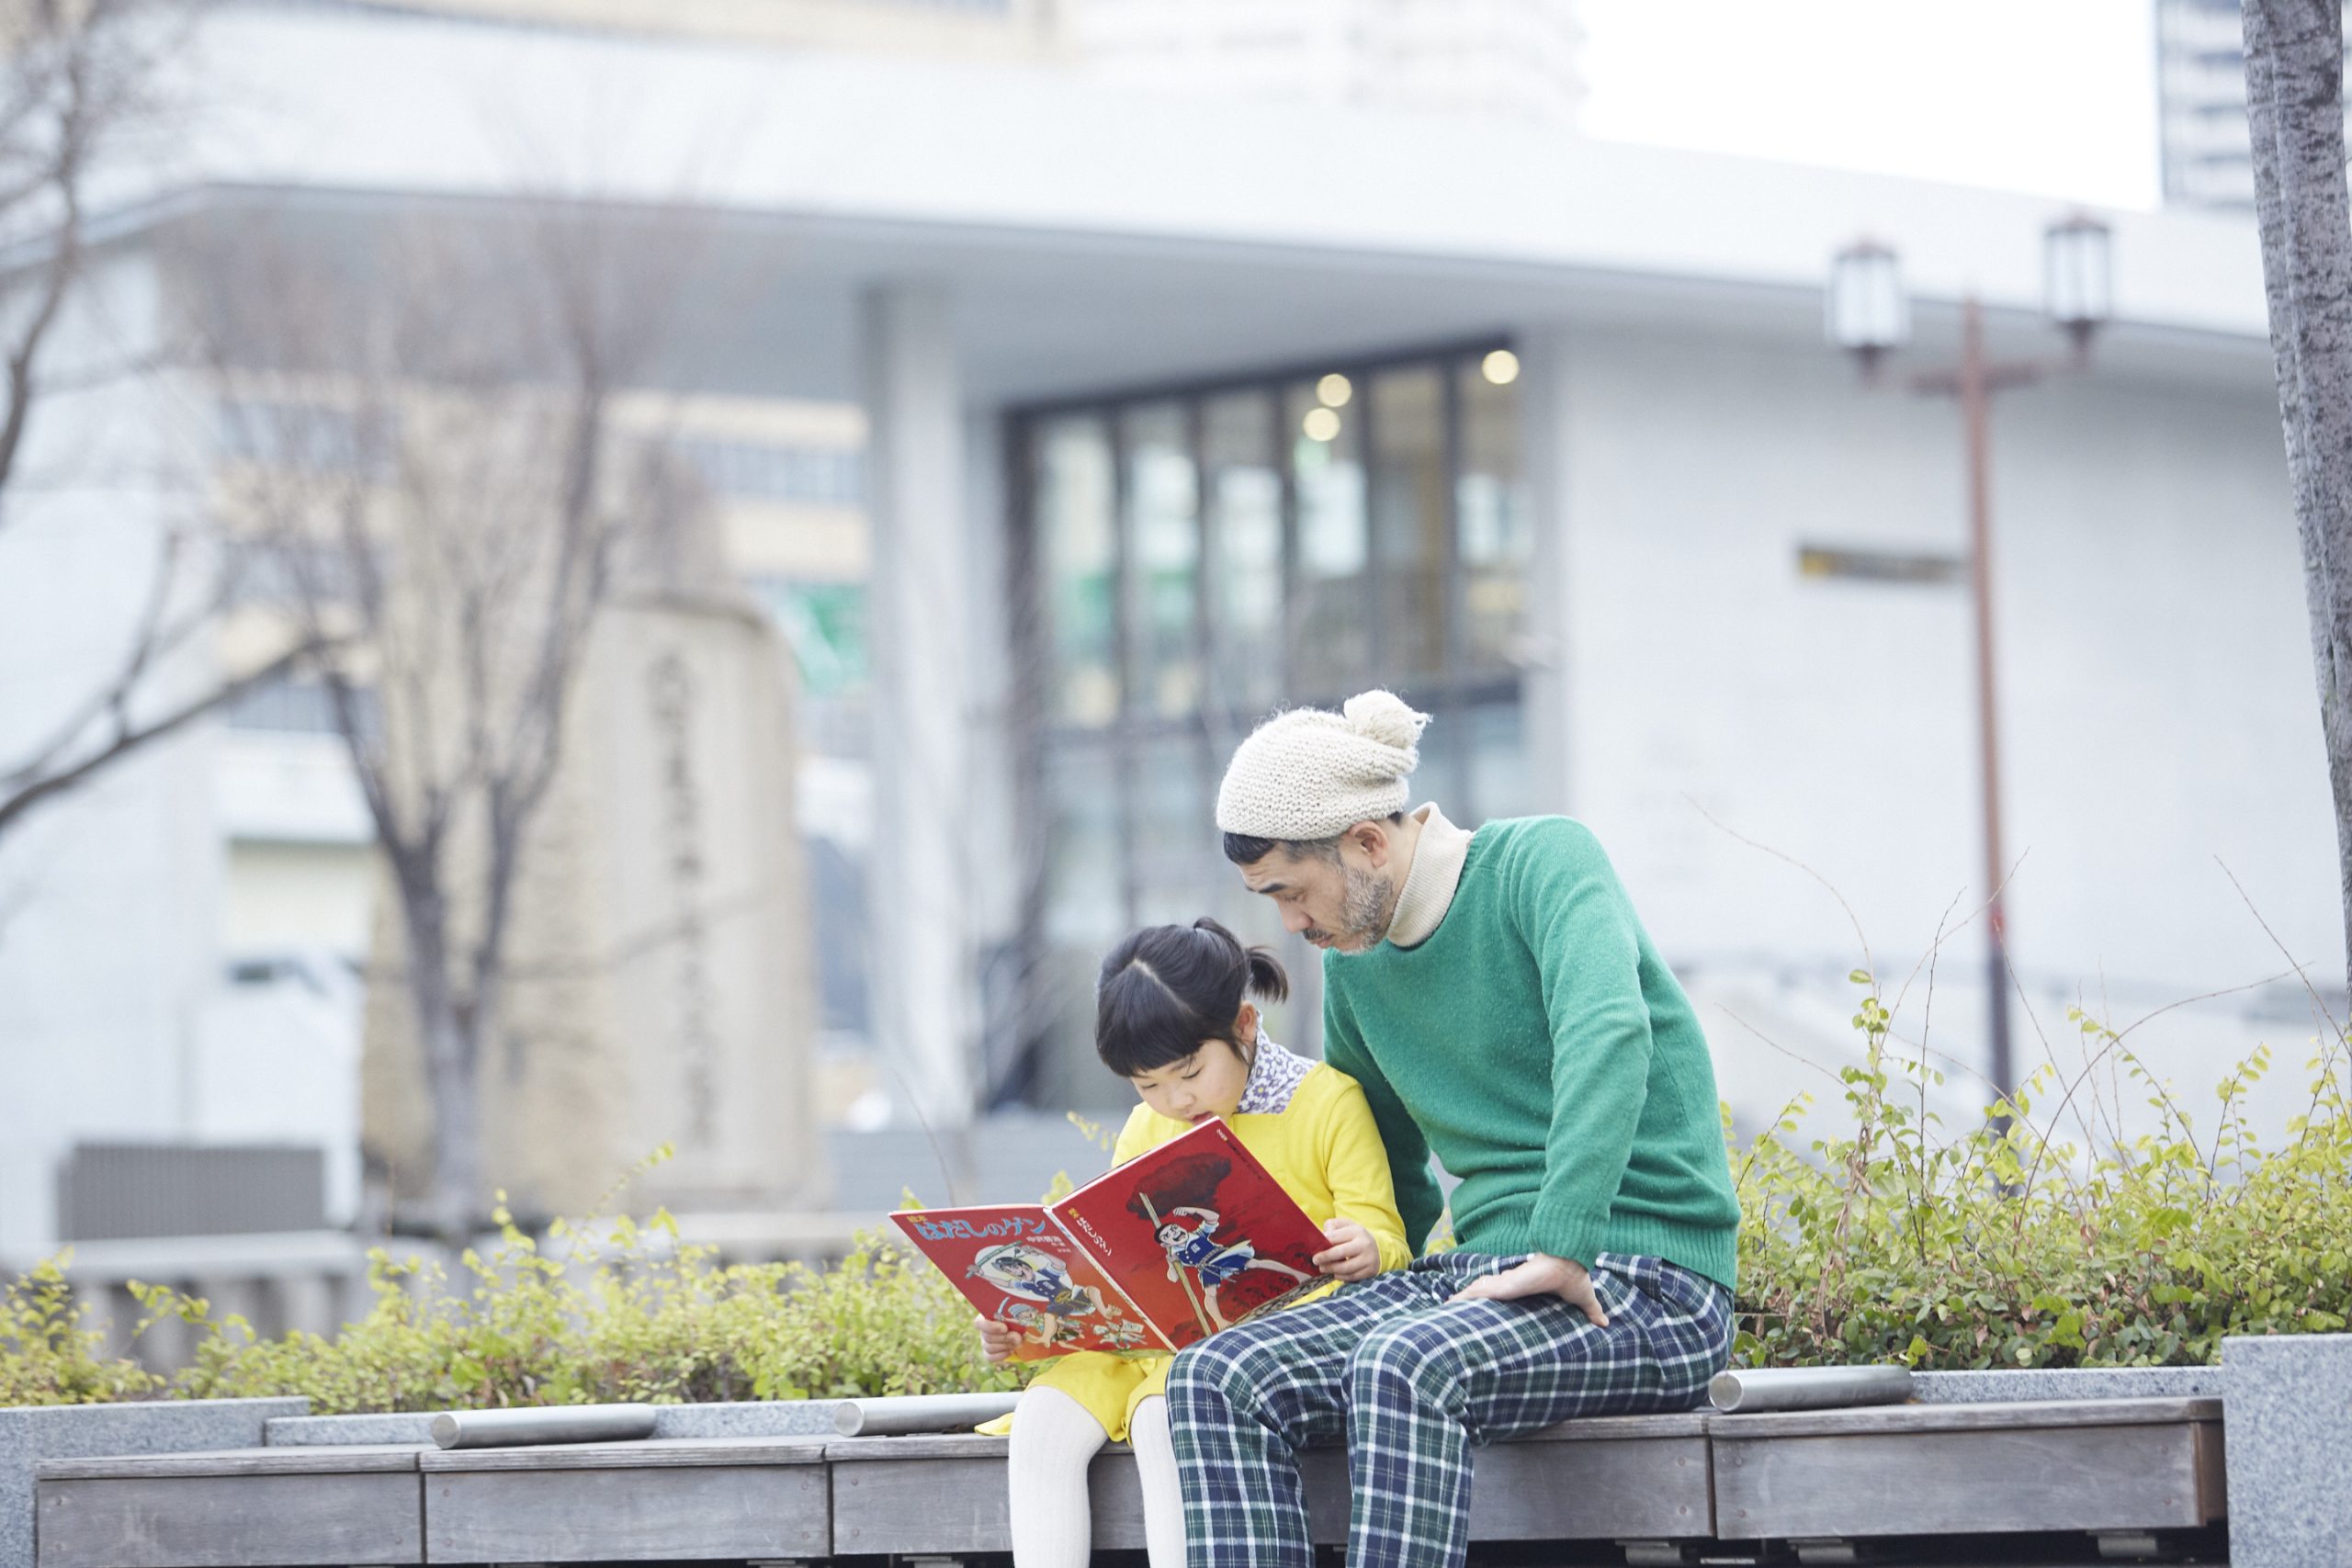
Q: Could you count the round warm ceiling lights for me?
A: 3